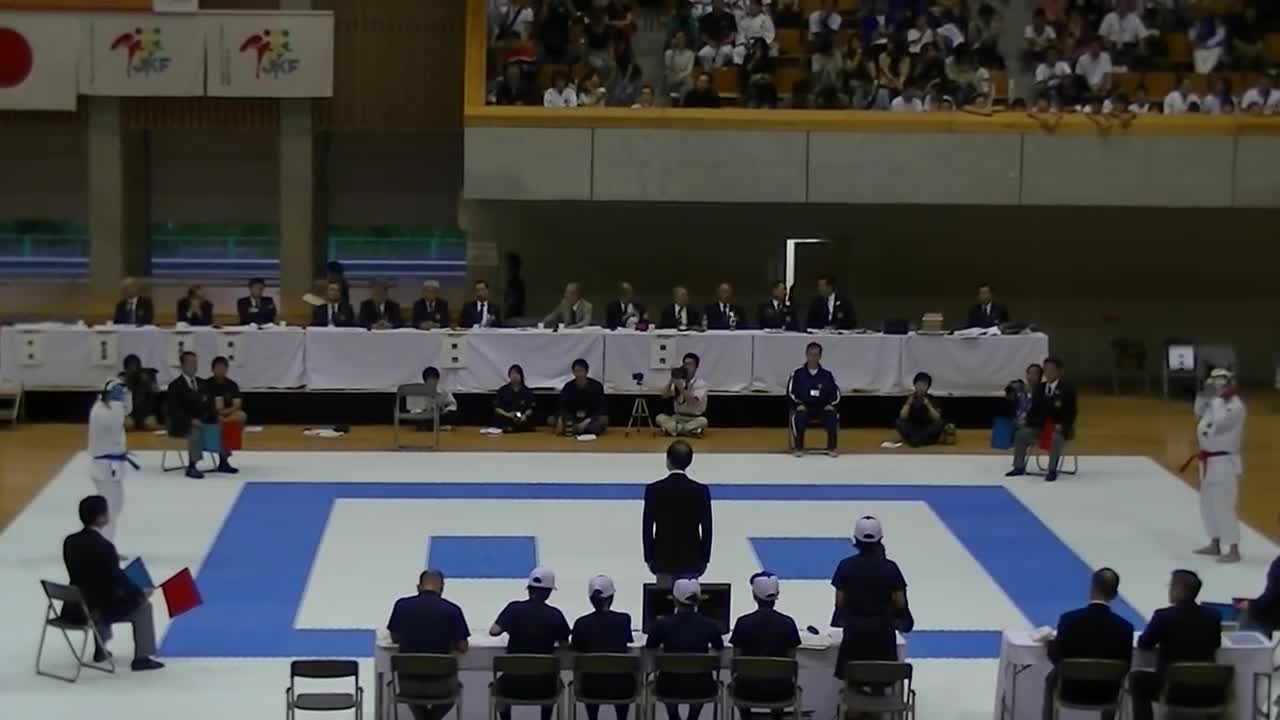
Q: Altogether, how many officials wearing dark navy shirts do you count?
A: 6